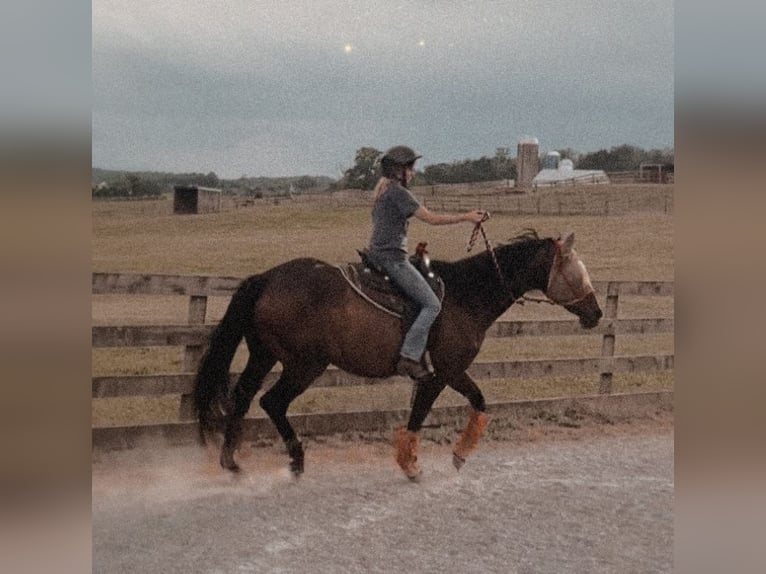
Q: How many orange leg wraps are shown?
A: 2